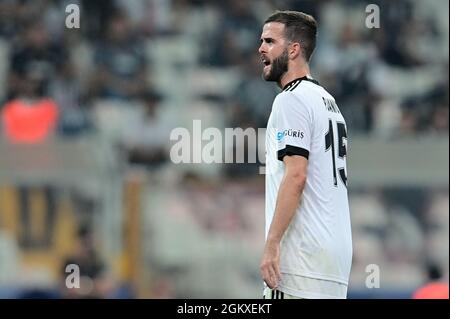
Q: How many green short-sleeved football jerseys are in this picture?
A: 0